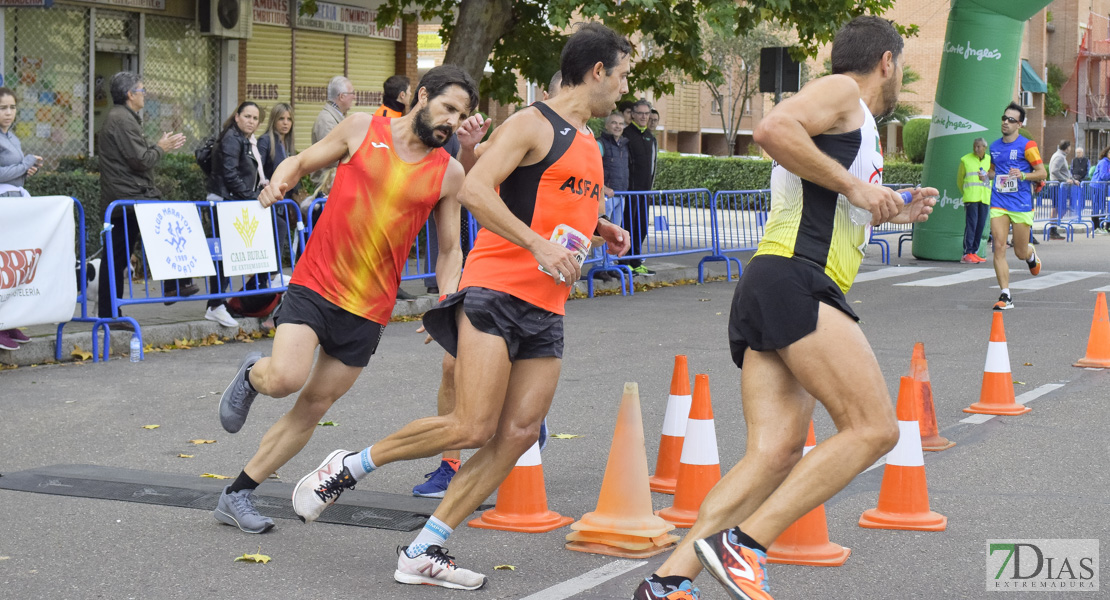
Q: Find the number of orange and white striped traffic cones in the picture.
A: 6